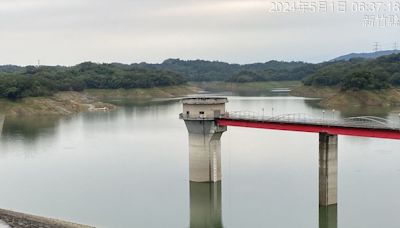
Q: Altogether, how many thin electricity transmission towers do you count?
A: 2